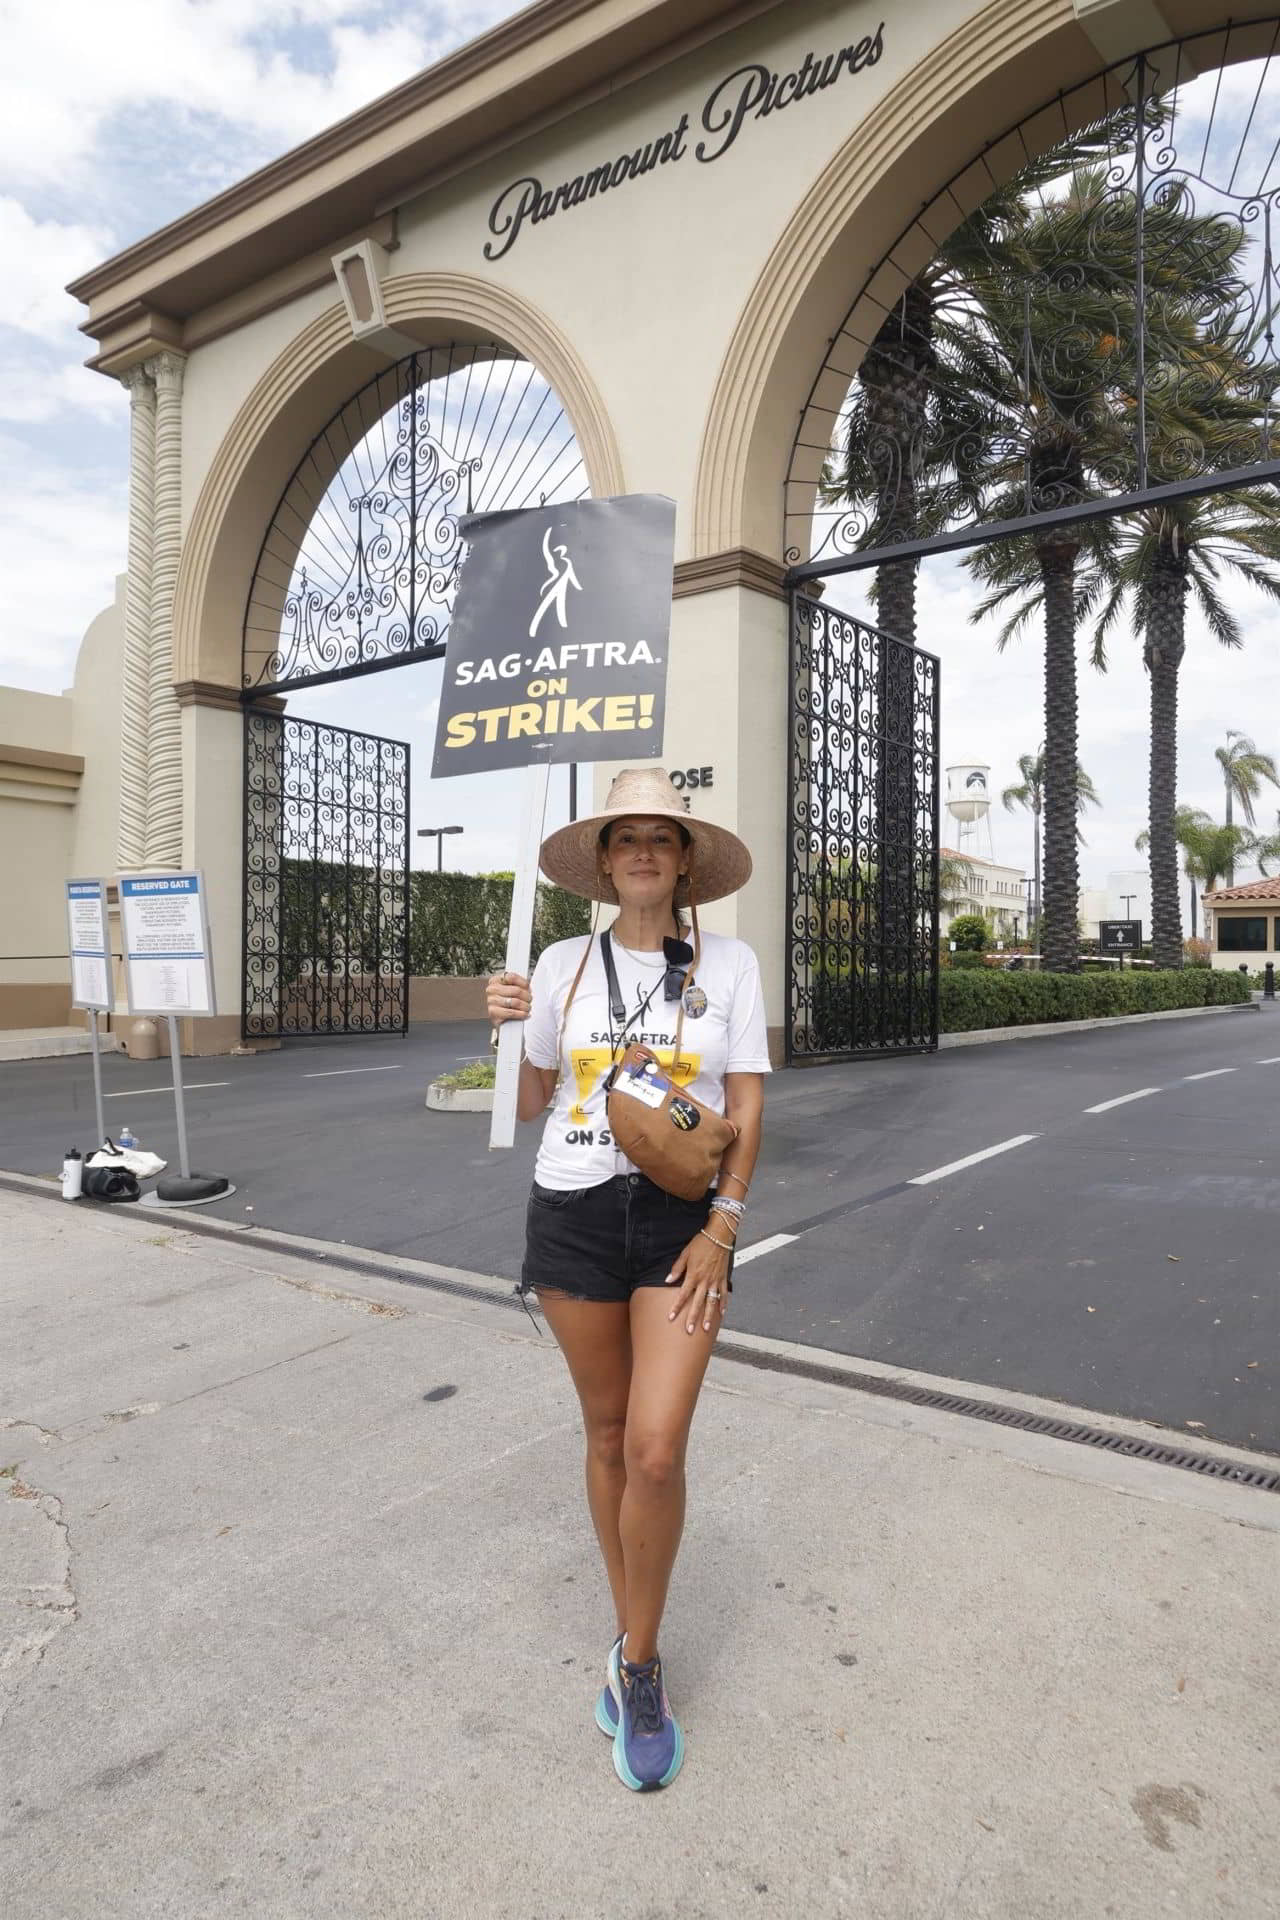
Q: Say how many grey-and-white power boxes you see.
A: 0